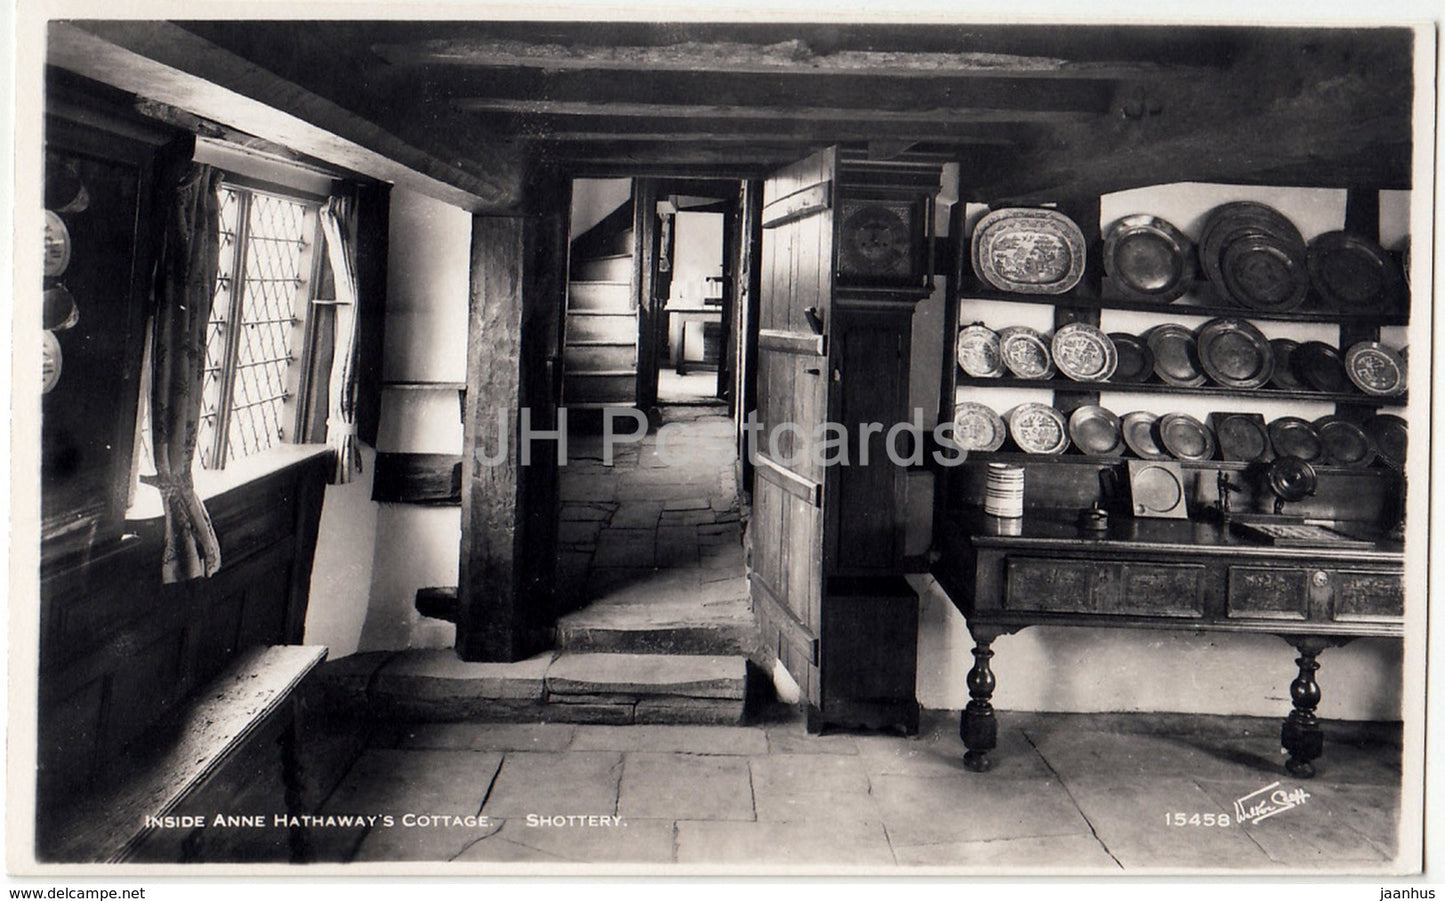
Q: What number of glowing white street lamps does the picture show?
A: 0